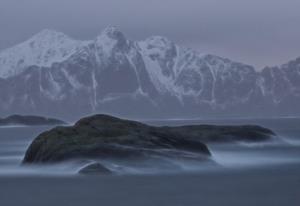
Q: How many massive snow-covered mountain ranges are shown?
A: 1